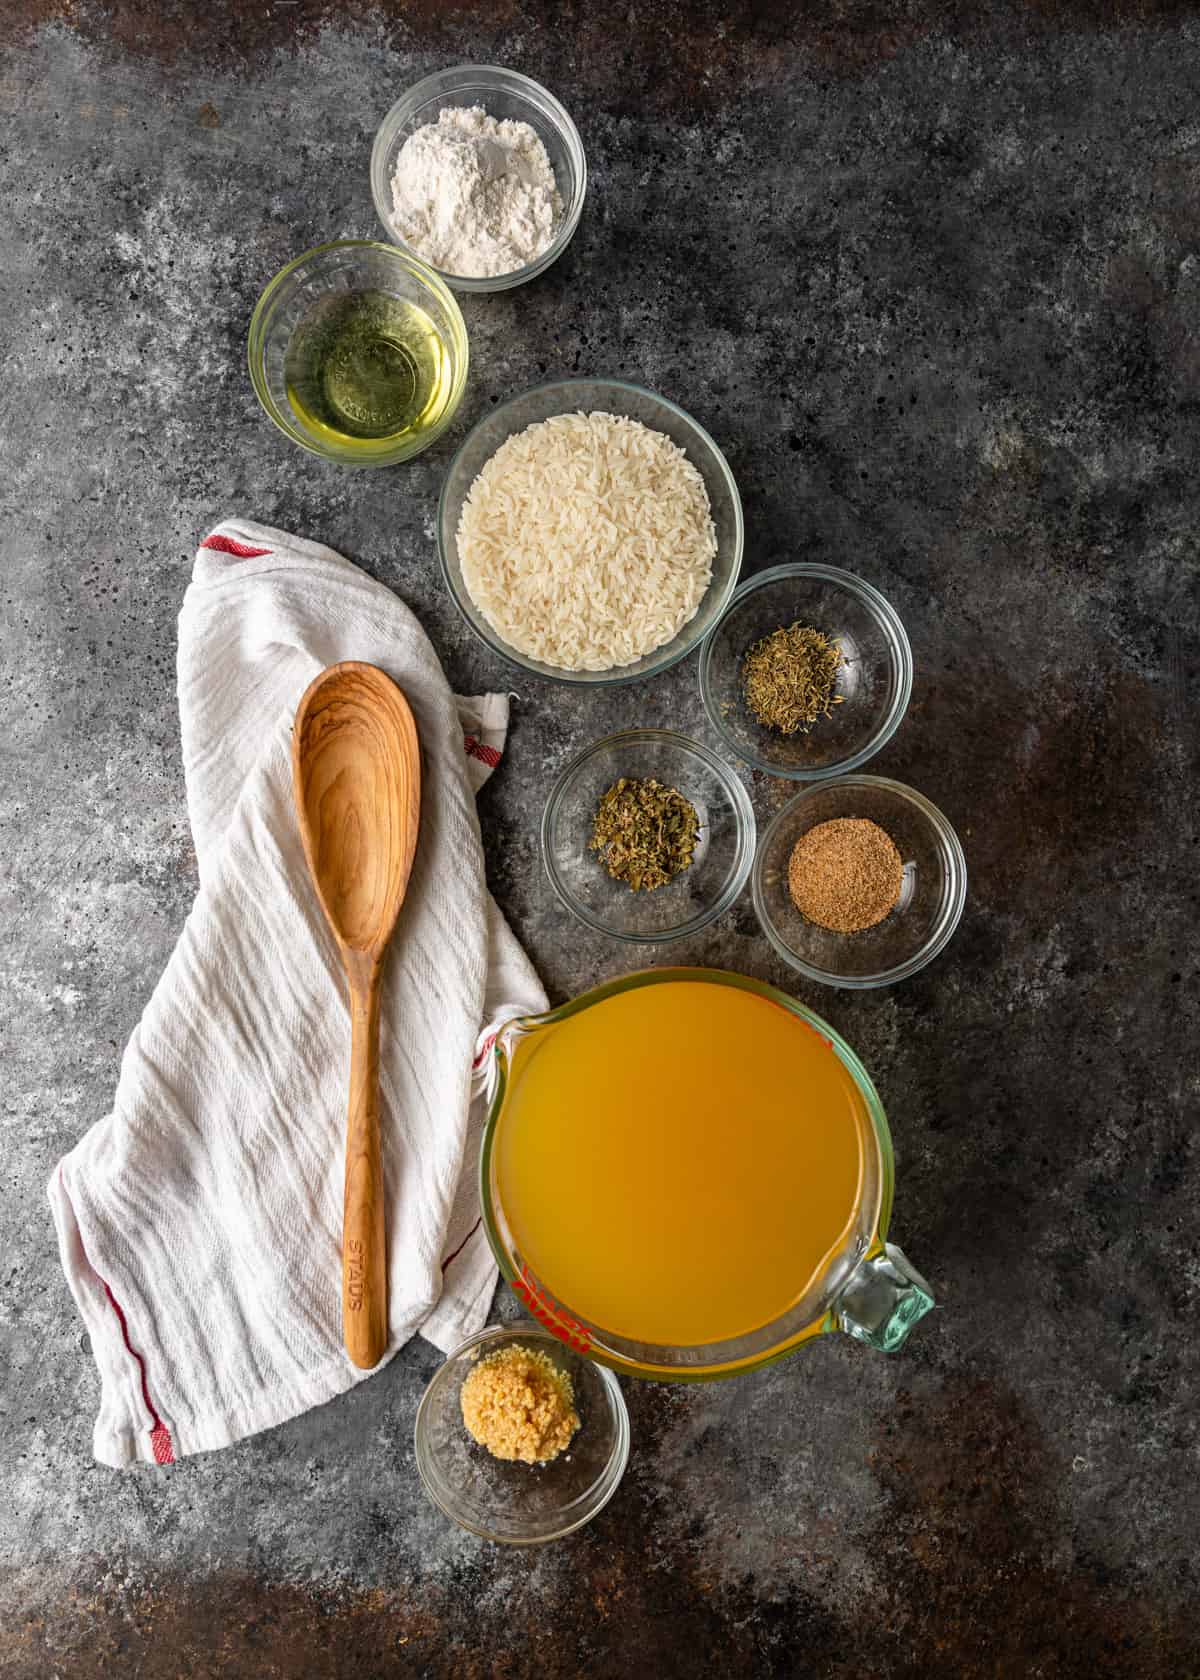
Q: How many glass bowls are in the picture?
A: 7